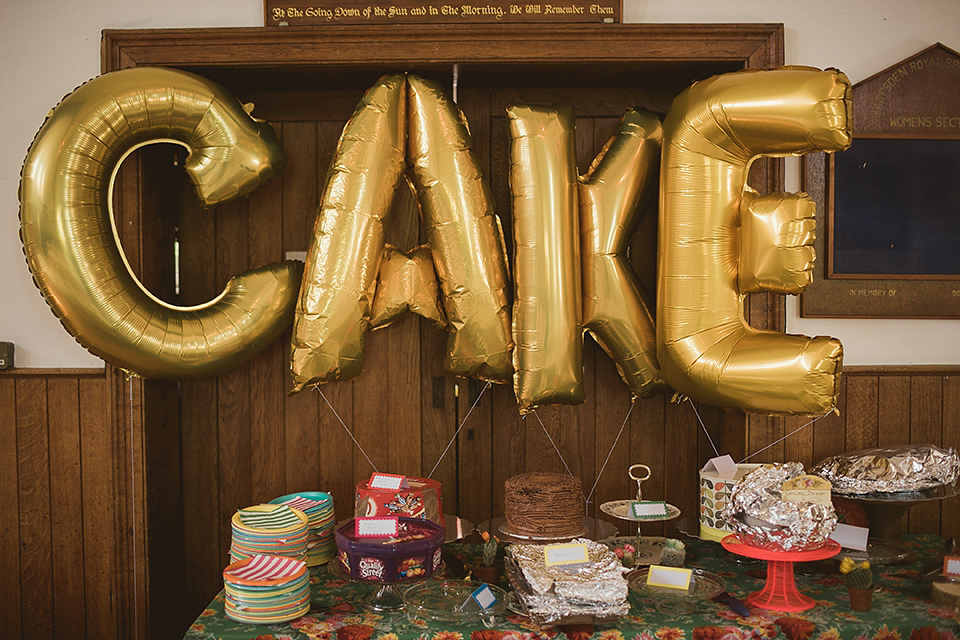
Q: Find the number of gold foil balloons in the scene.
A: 4